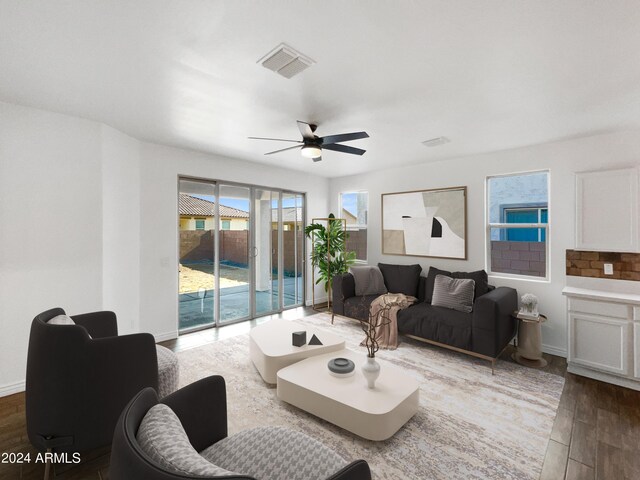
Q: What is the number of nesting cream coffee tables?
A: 2